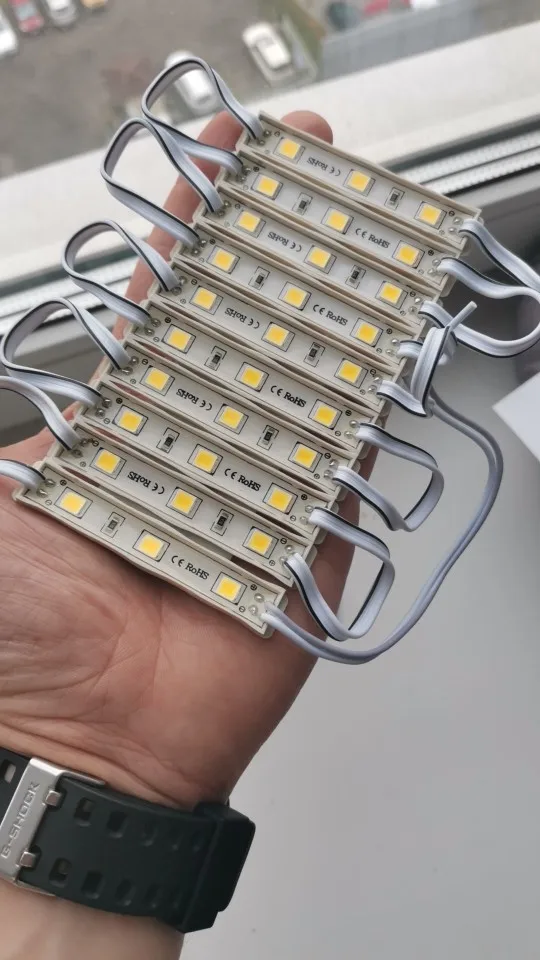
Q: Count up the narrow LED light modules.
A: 10